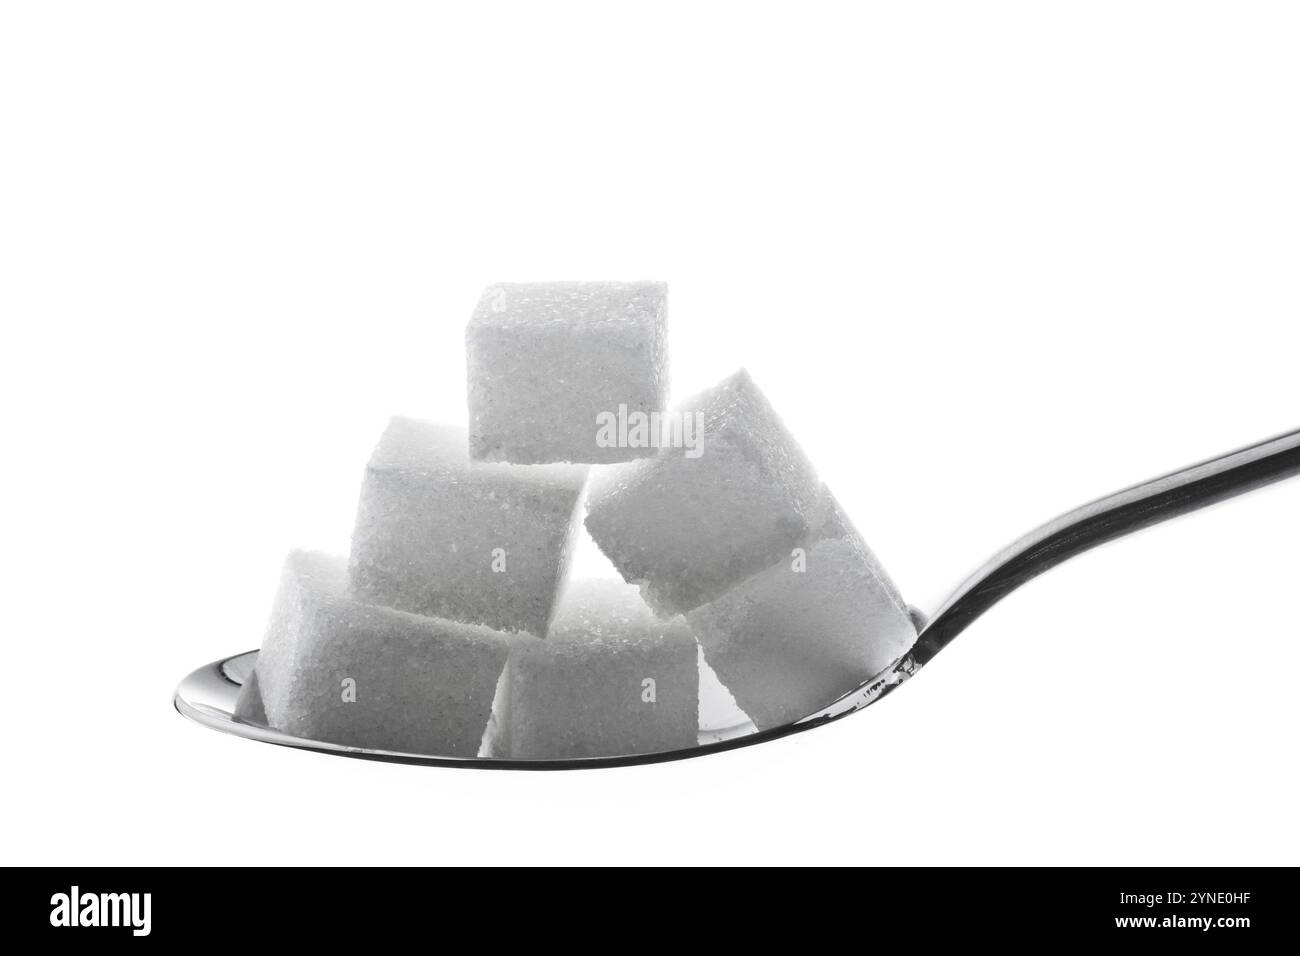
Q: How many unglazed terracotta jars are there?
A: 0